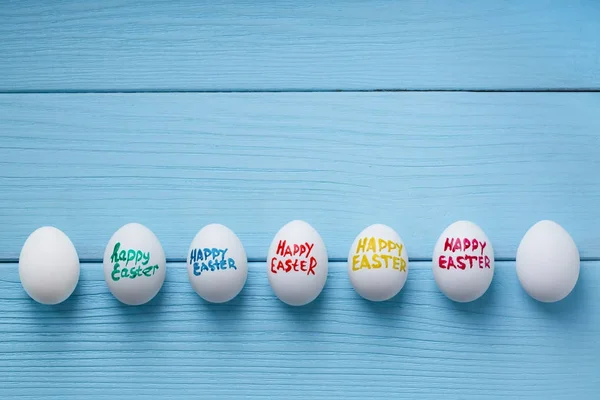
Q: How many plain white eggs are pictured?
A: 2